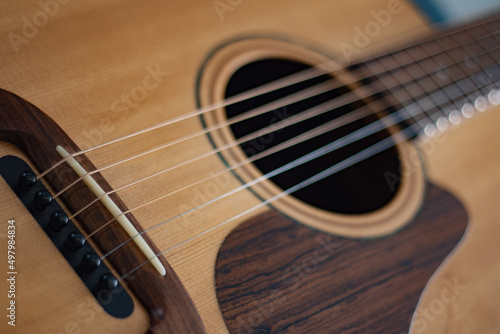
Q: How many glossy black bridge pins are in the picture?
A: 6